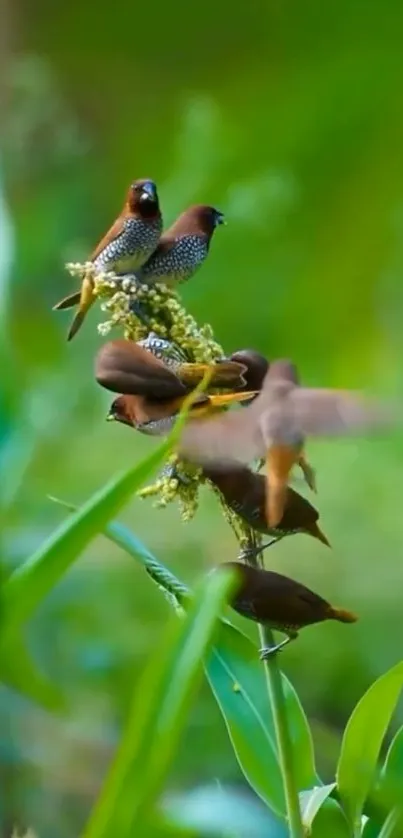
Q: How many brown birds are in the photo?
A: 8